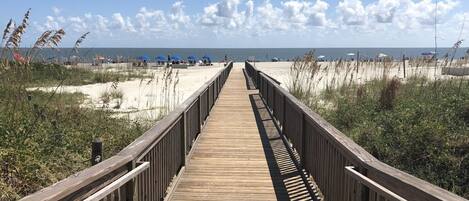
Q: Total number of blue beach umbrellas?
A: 5